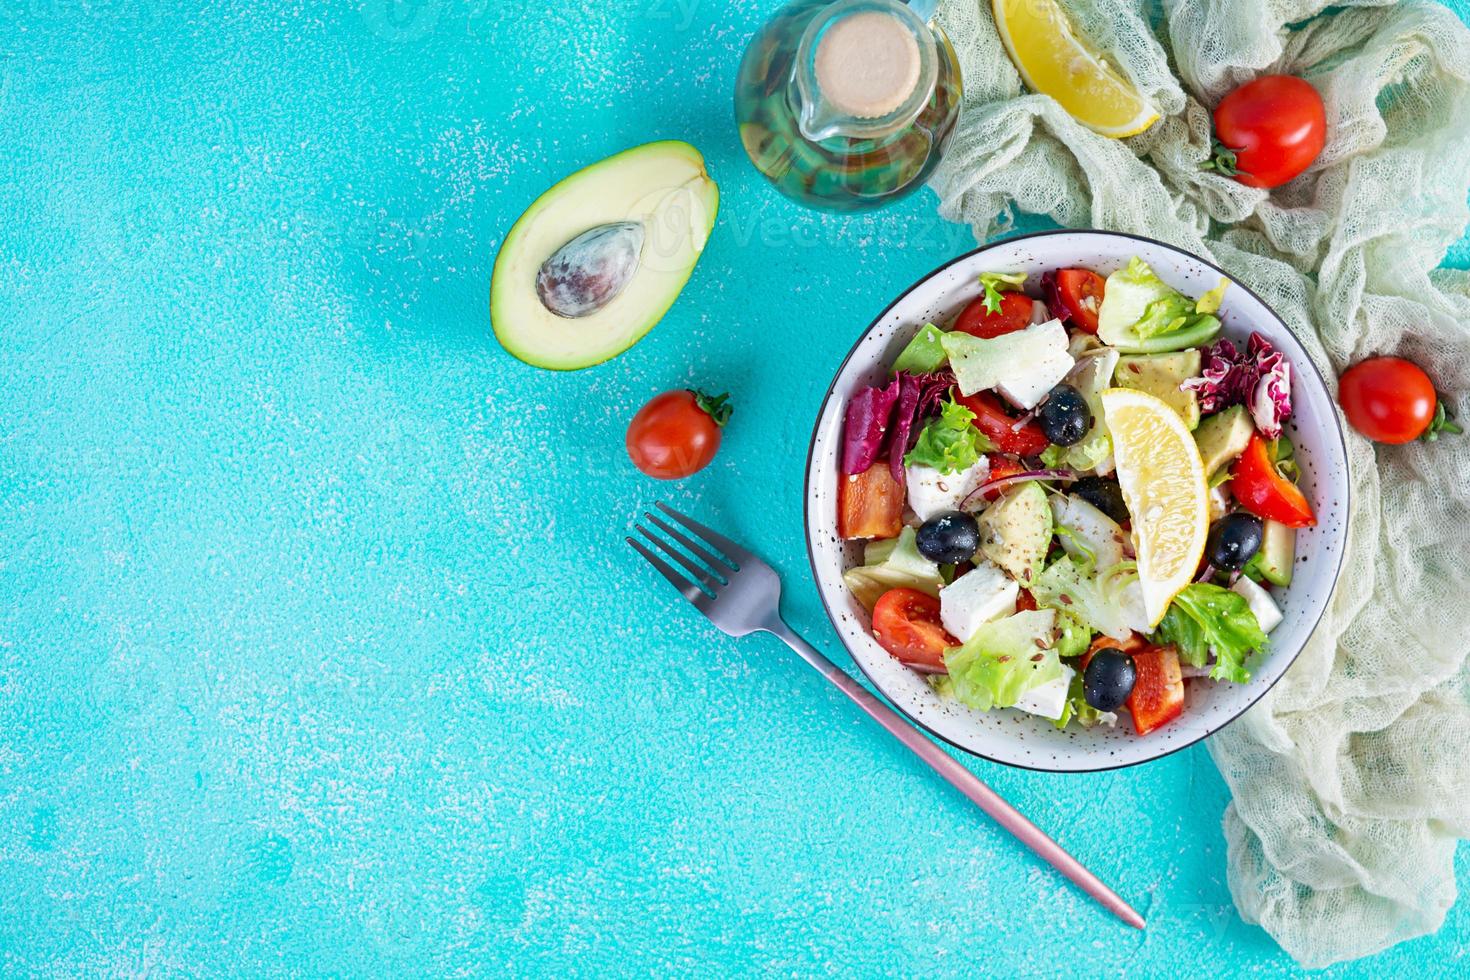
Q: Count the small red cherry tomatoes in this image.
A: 3